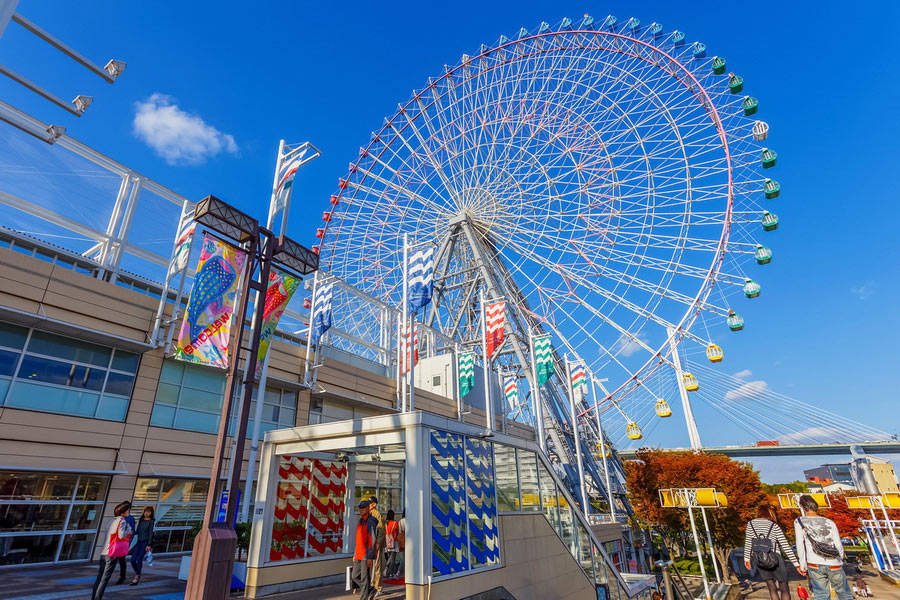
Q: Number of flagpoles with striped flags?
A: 10